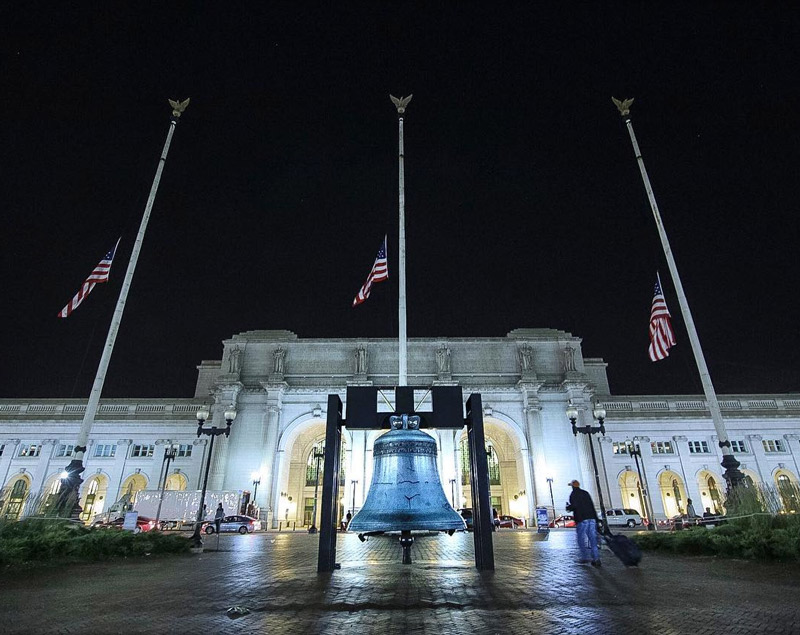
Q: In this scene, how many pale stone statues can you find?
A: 6